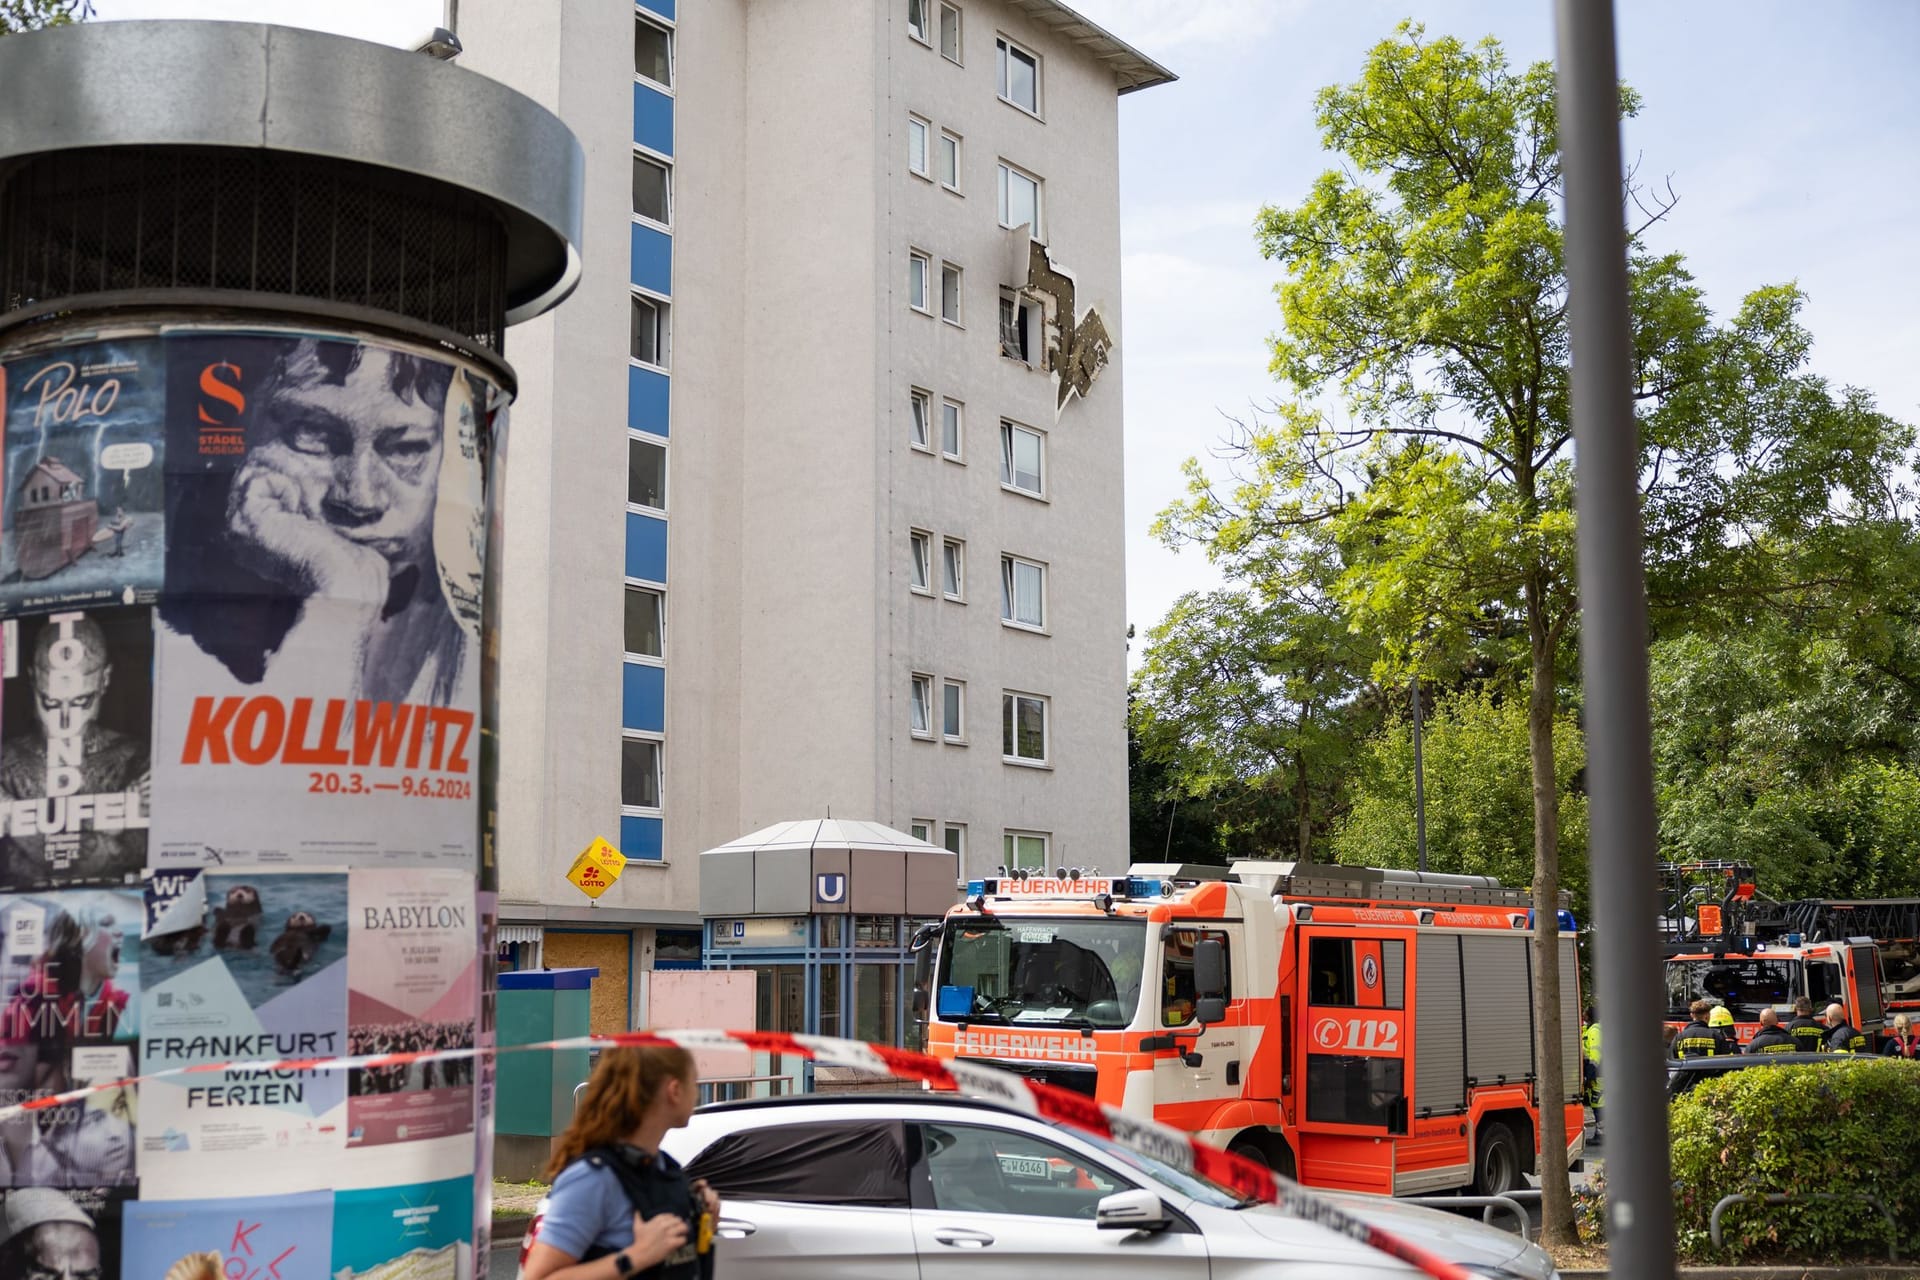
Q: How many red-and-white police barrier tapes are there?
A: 1